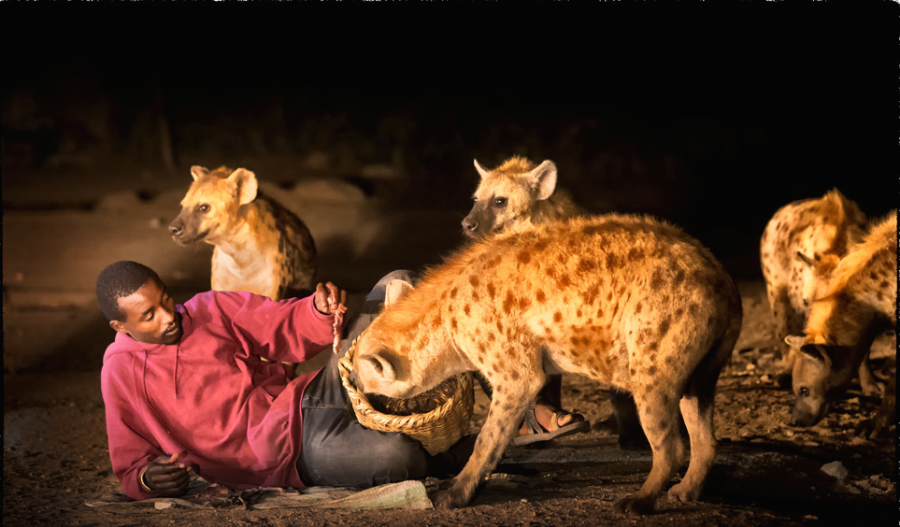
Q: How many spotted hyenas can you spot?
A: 5